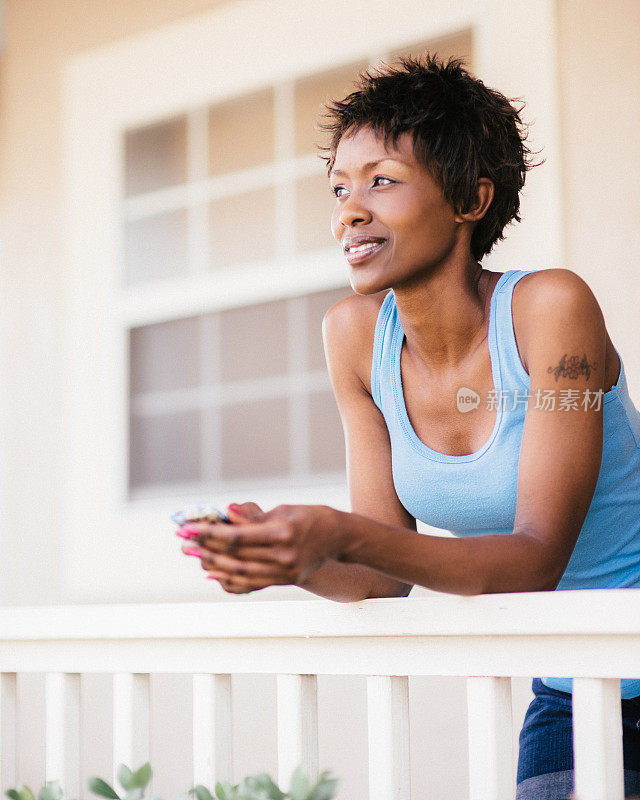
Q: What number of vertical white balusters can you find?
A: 8